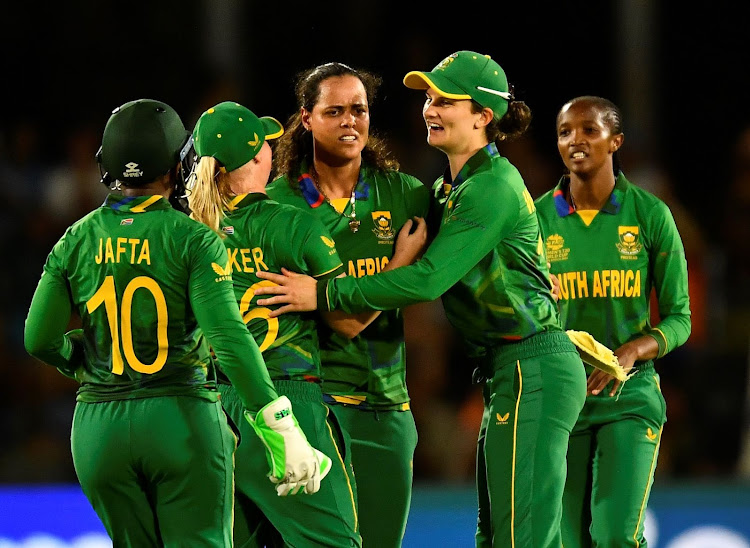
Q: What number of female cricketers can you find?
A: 5